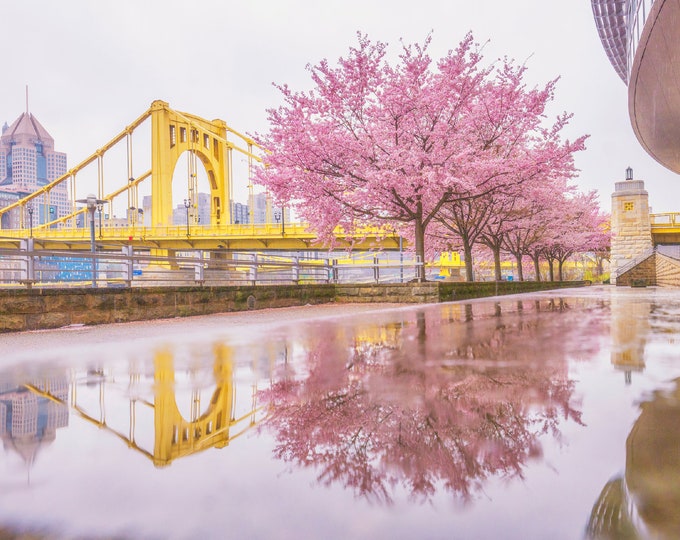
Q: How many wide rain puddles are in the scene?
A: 1